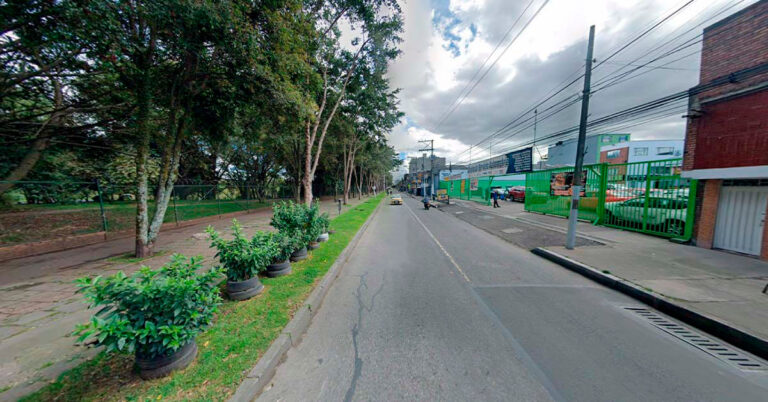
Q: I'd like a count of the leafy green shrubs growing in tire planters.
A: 6